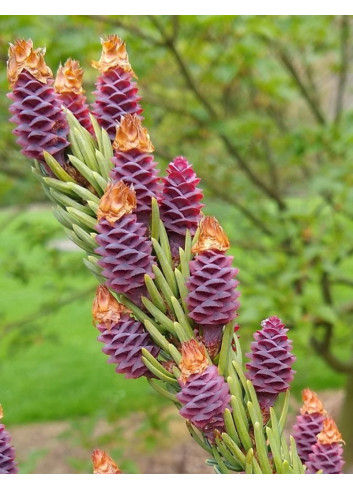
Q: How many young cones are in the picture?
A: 14